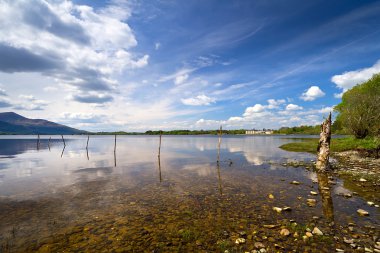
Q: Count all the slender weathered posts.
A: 7